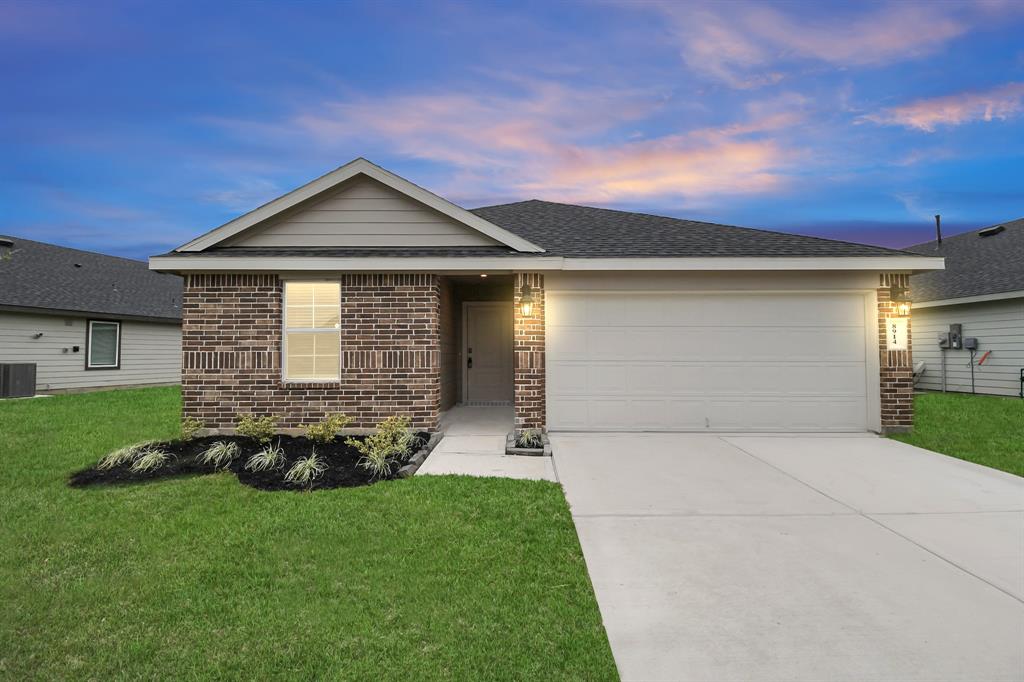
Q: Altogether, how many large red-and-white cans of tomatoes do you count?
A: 0